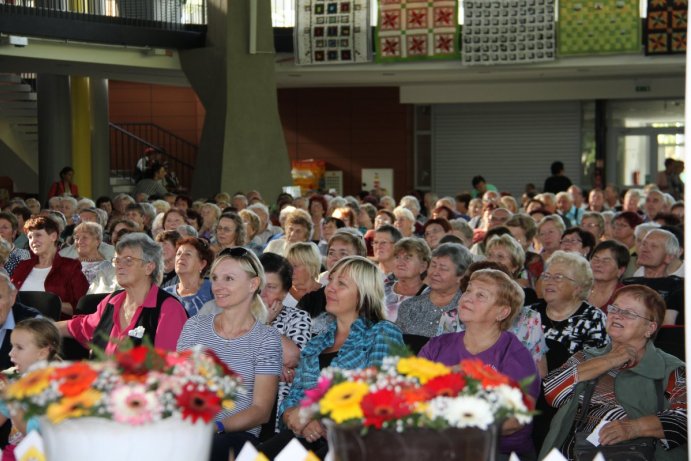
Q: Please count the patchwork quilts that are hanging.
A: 5